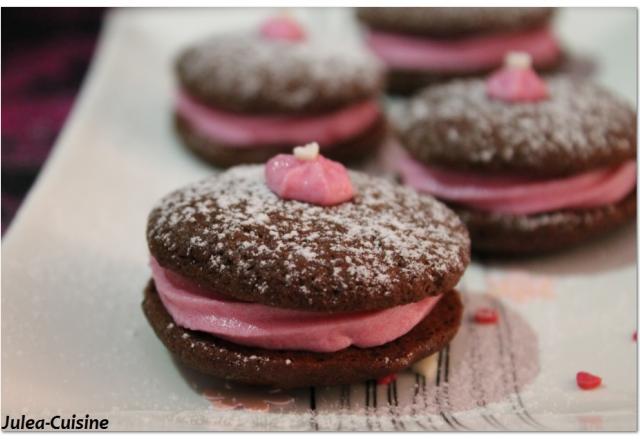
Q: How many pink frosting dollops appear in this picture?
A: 3